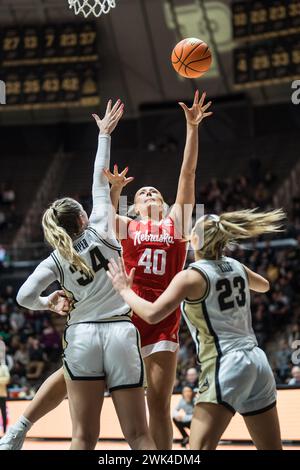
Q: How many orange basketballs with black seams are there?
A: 1